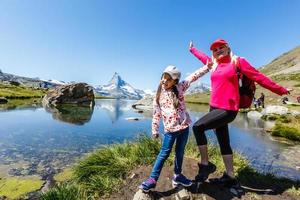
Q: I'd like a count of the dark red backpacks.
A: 1